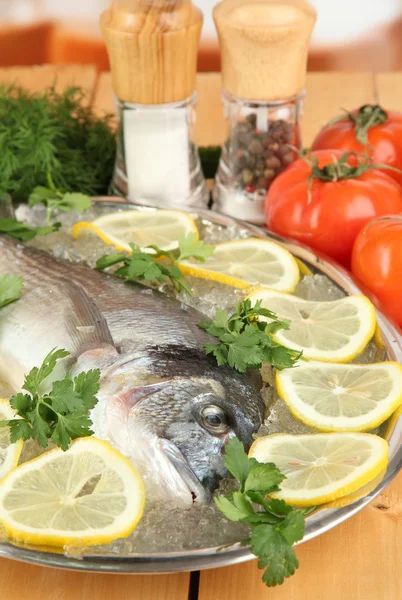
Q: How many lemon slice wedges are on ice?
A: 7